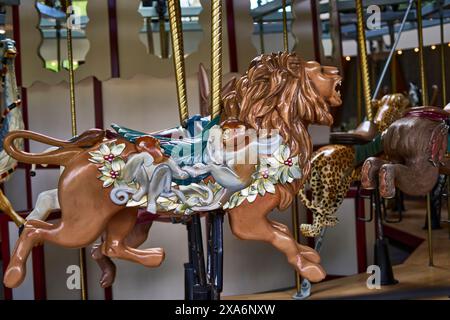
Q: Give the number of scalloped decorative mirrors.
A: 3